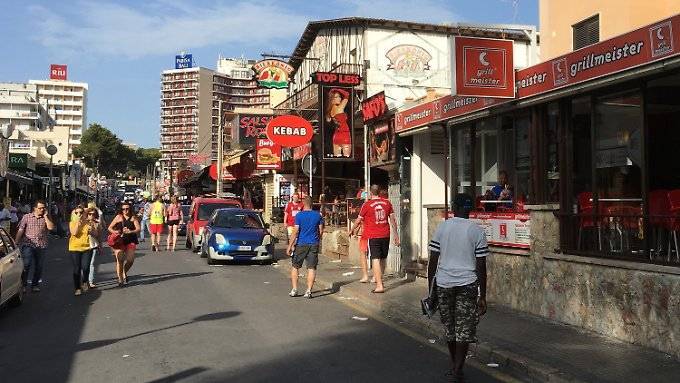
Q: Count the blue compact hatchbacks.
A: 1